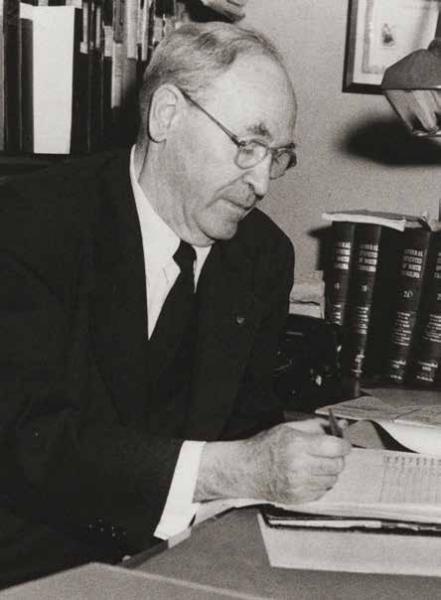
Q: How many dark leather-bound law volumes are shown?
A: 4